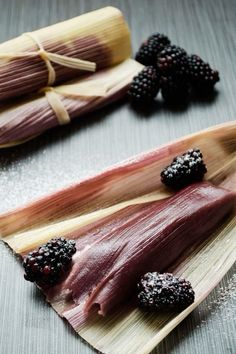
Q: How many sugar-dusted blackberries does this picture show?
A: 3